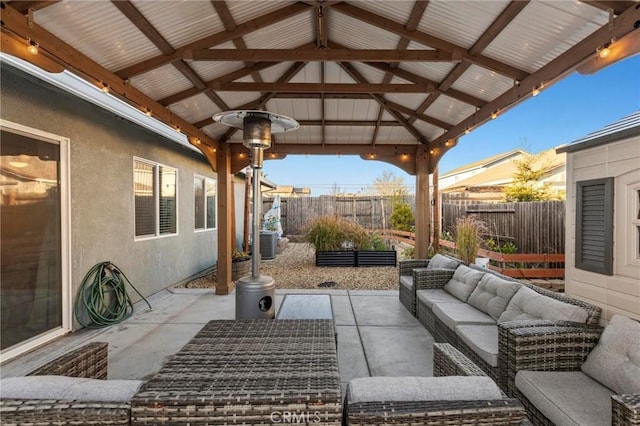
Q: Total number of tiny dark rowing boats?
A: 0